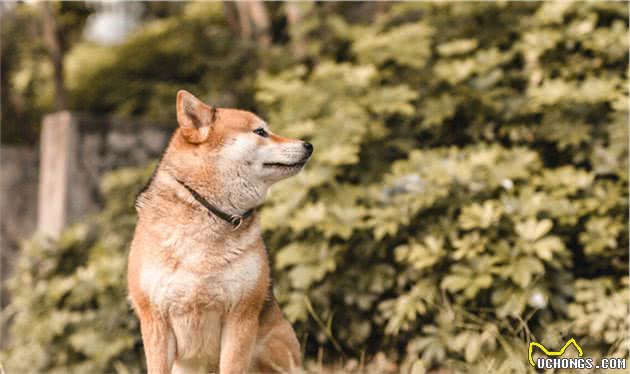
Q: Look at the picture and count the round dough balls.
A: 0